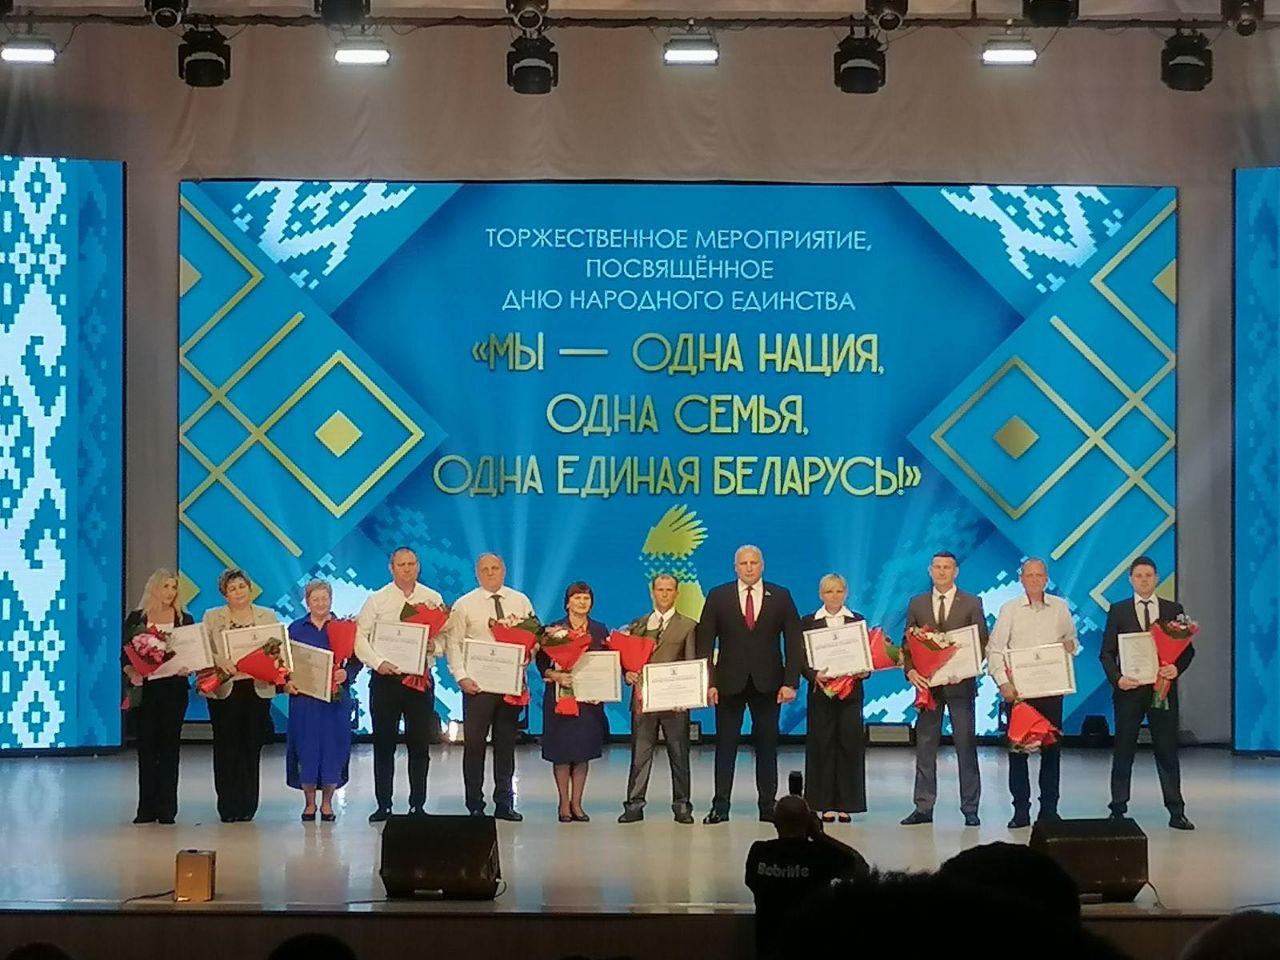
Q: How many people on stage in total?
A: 12